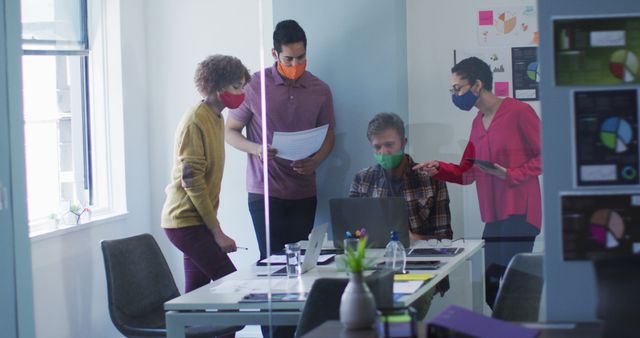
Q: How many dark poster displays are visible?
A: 4